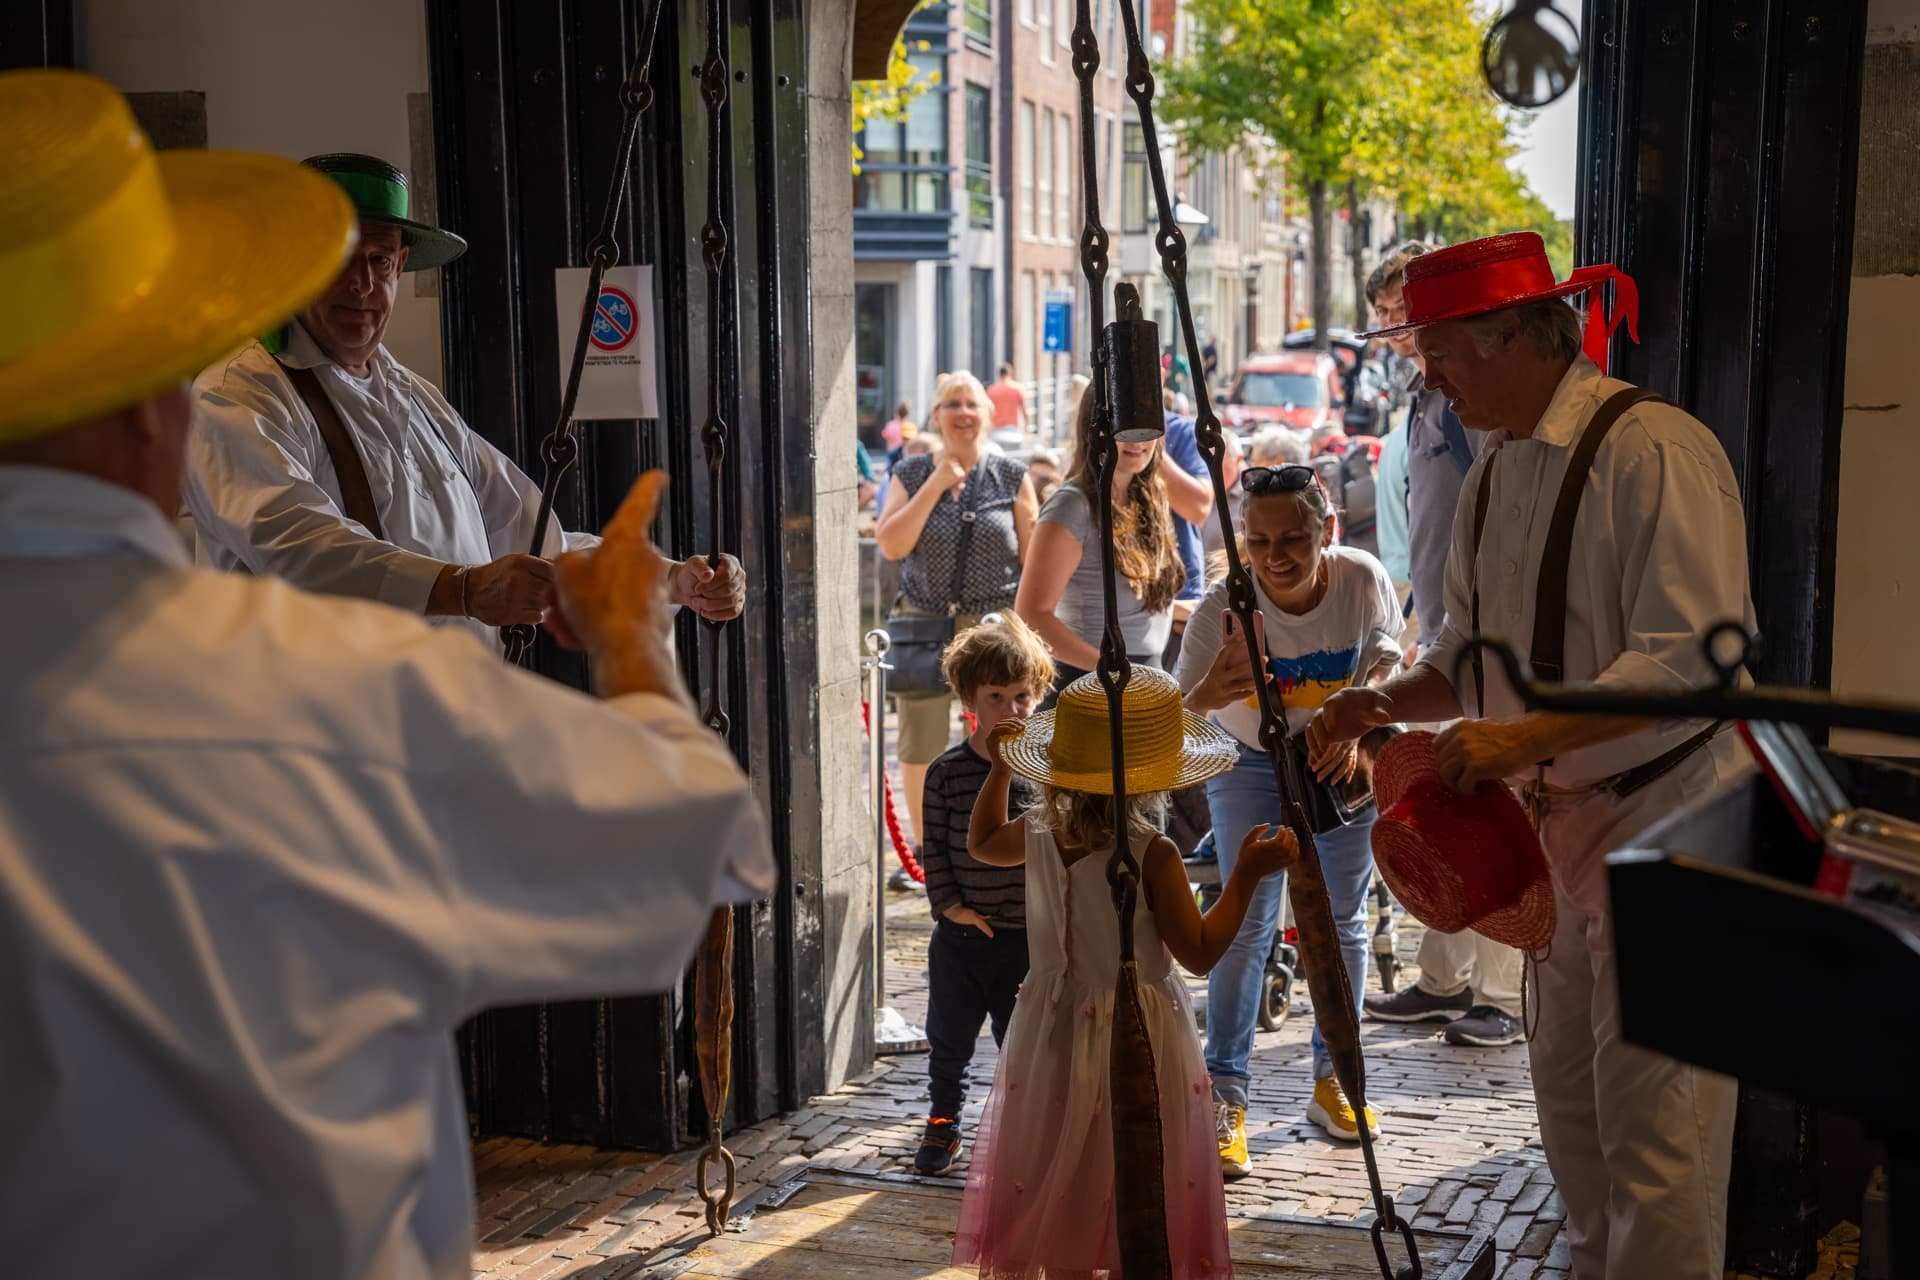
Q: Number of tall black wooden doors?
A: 2